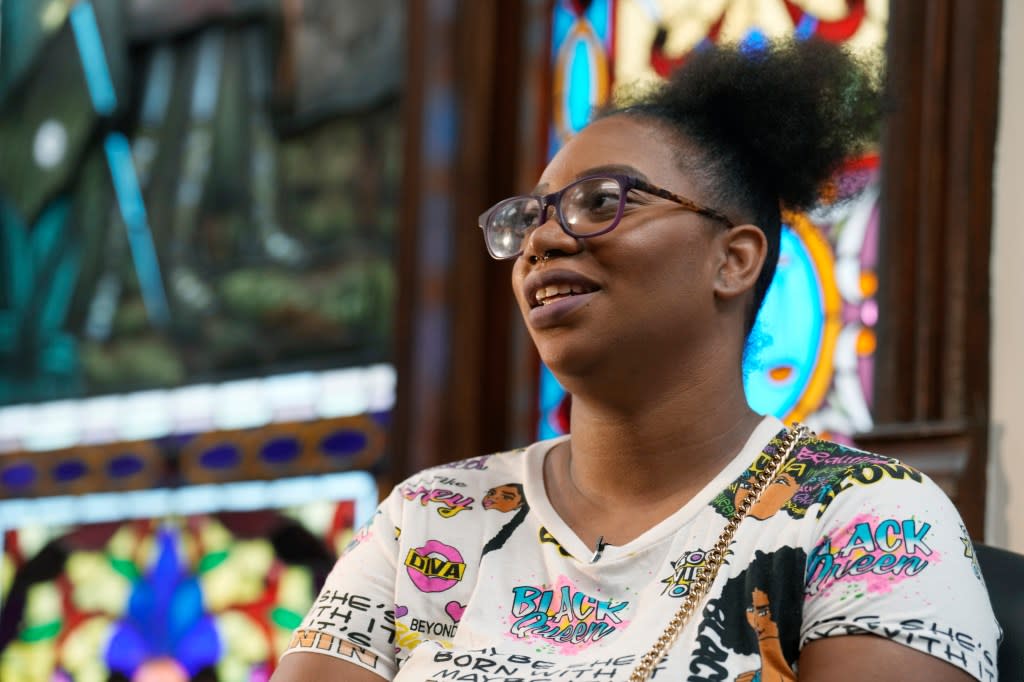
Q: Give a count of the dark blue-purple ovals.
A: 6